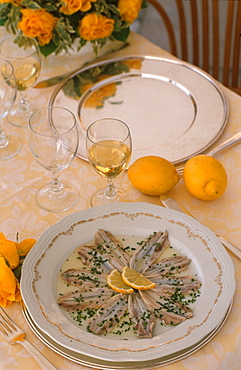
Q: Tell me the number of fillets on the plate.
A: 10